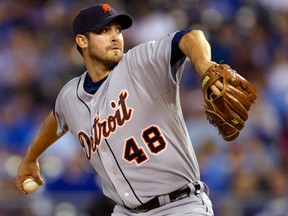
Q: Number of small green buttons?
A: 0